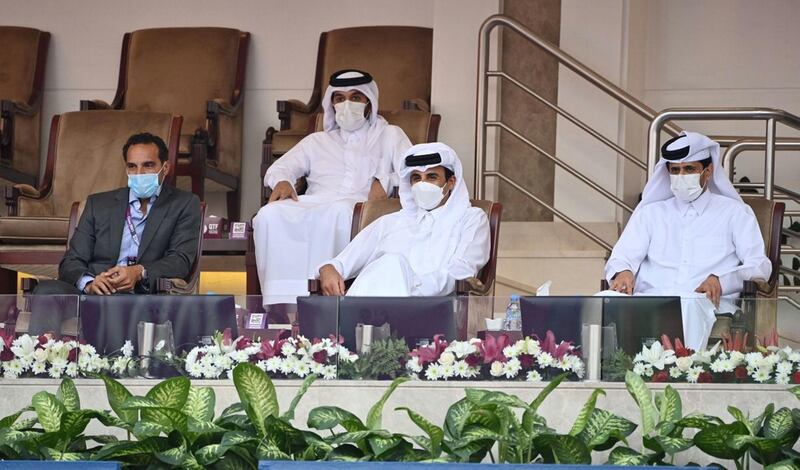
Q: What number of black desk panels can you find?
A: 3